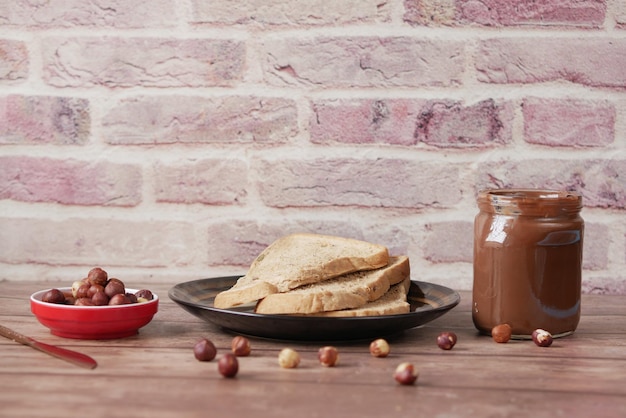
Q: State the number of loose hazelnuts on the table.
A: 10